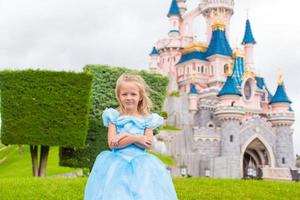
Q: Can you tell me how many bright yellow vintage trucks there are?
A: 0